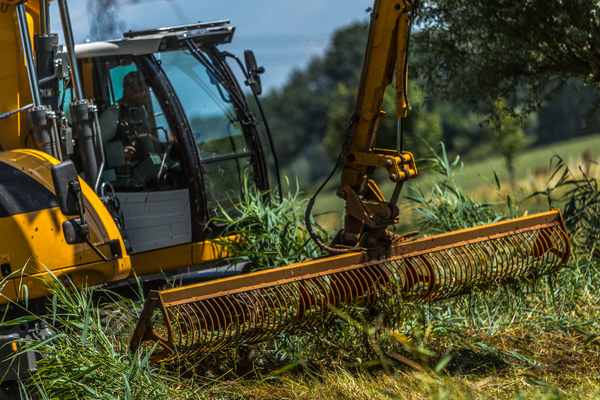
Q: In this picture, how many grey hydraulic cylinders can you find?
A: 3